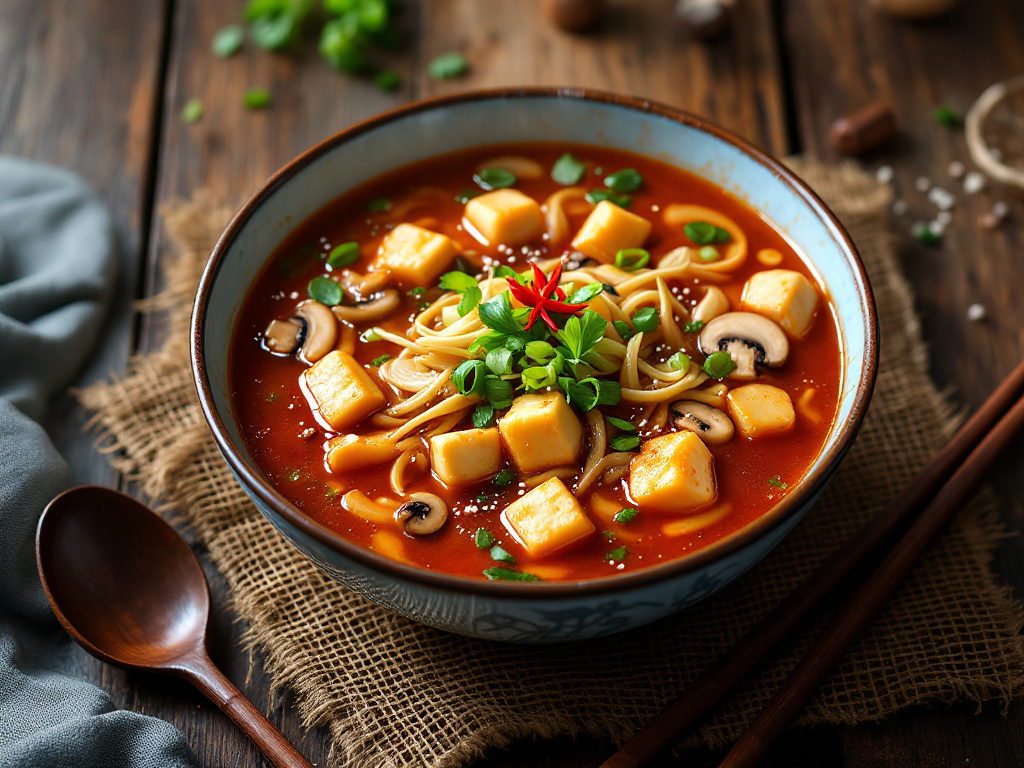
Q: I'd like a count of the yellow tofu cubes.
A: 10